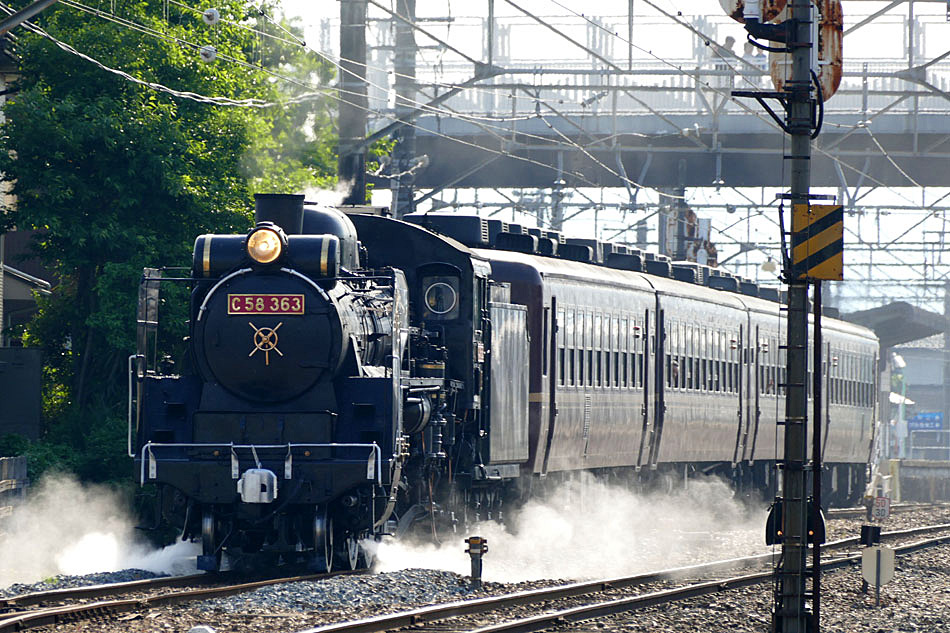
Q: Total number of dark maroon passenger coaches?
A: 4